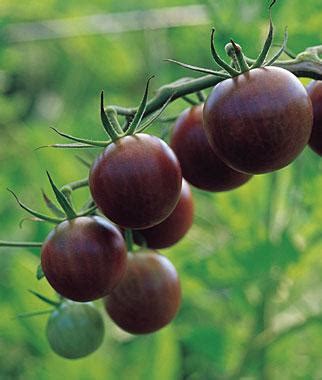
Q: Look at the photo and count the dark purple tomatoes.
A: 7